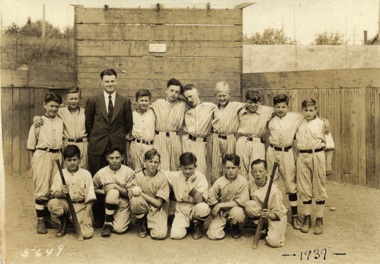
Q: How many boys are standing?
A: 9